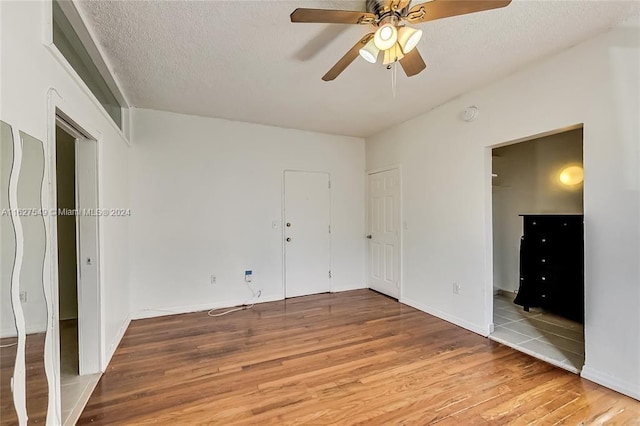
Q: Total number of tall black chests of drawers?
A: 1